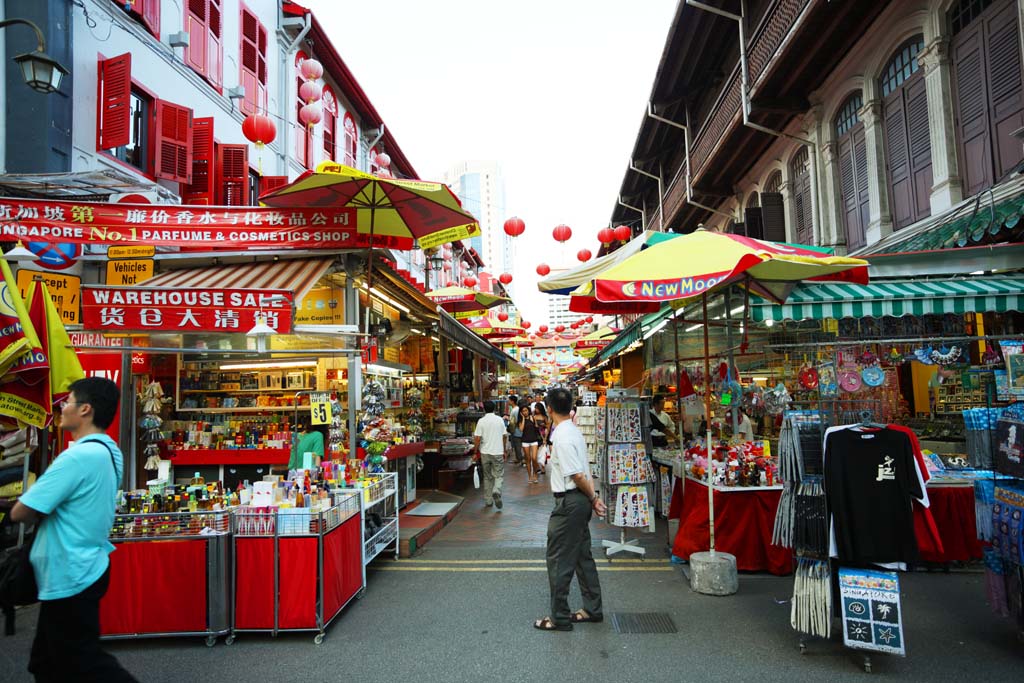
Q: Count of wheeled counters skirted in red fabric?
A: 2